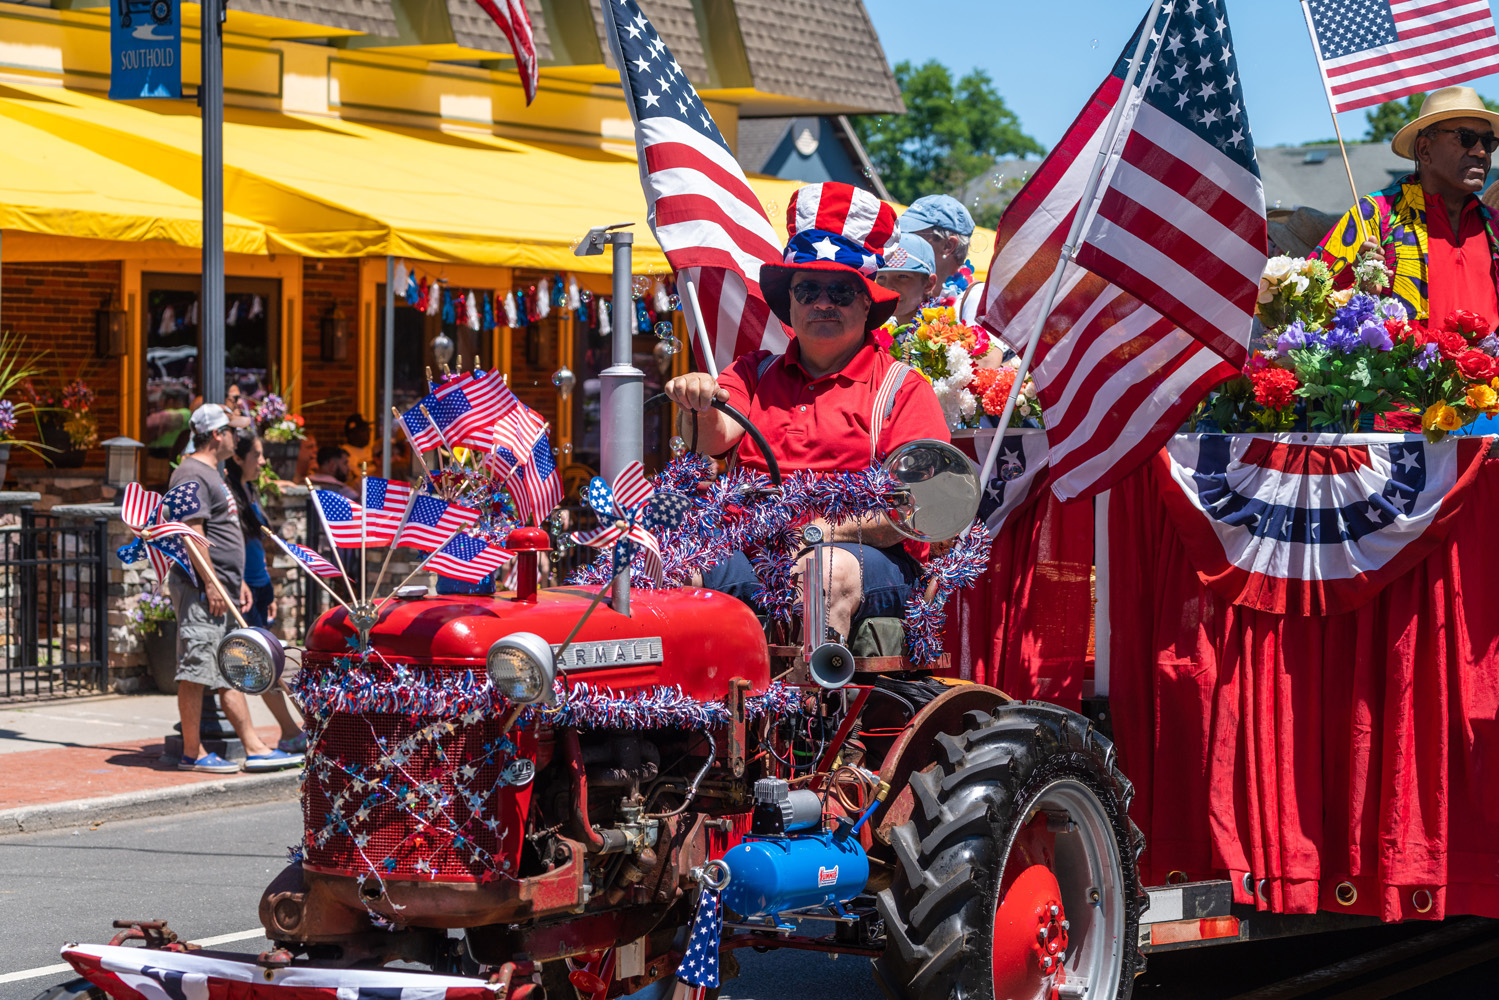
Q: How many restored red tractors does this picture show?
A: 1